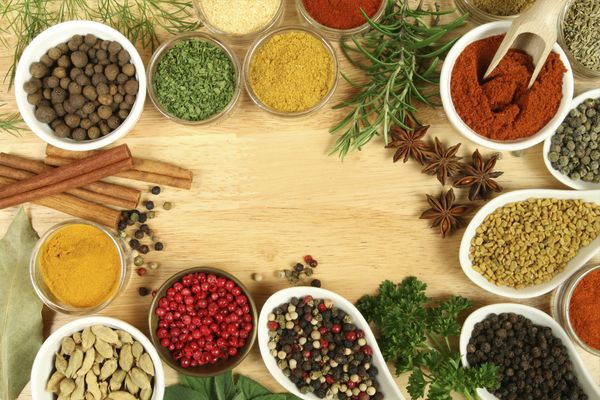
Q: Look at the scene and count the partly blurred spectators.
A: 0